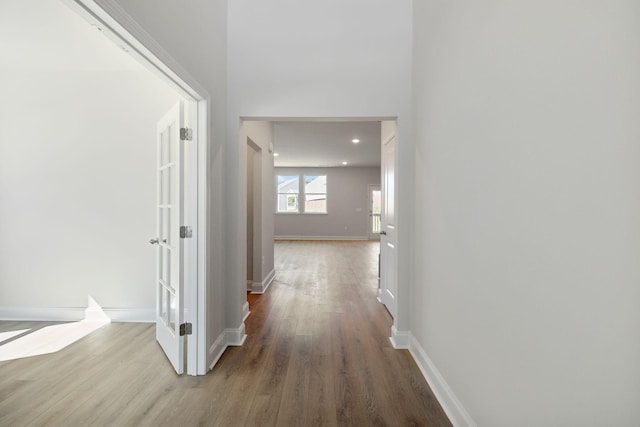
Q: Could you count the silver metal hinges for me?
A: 3